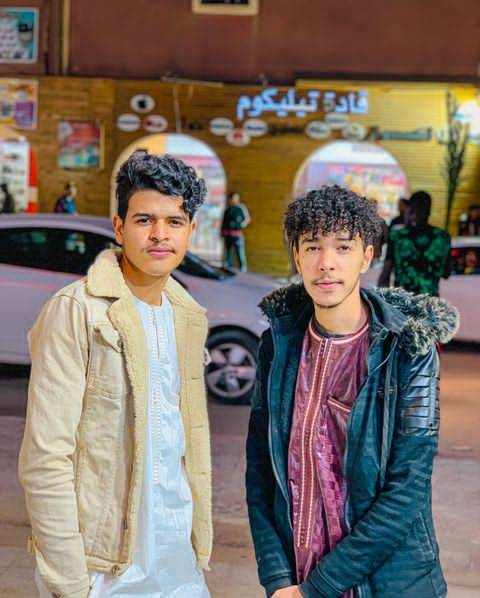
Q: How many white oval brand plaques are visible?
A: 9